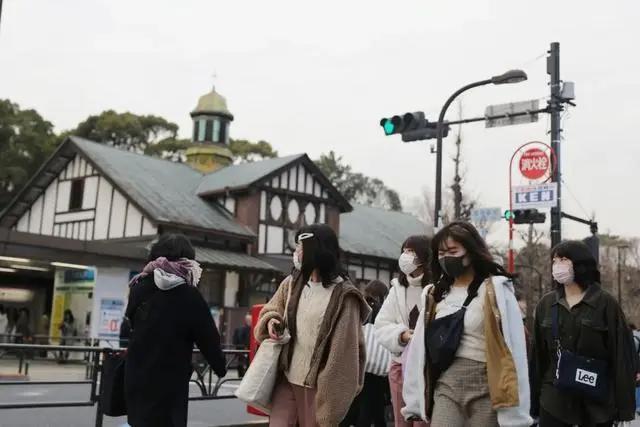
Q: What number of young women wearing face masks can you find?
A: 4